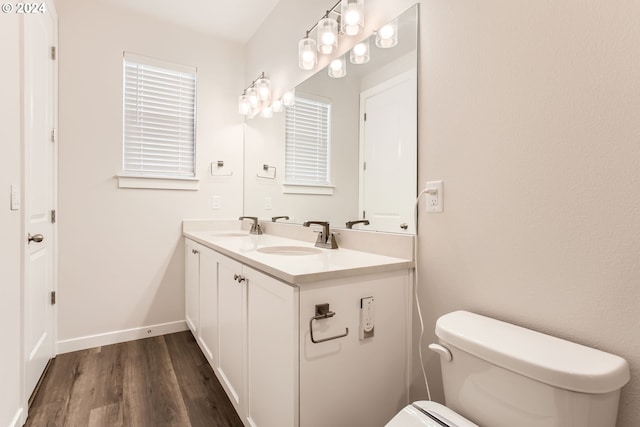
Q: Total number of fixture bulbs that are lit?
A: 6